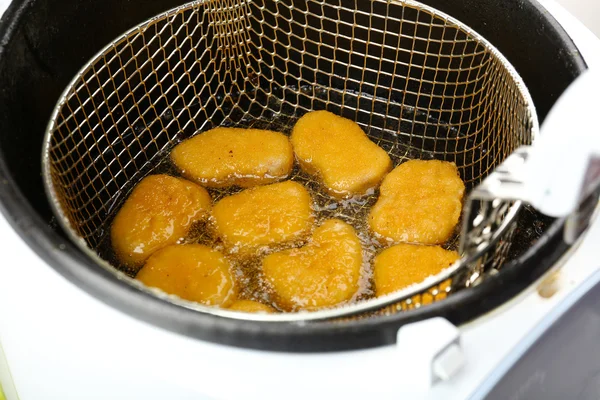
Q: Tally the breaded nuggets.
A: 9